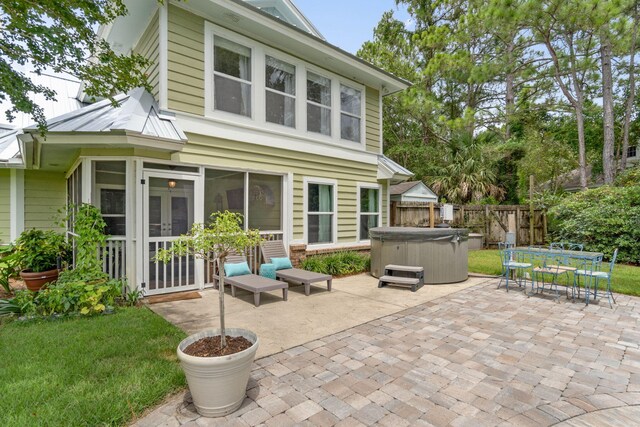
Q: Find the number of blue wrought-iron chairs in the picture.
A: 4